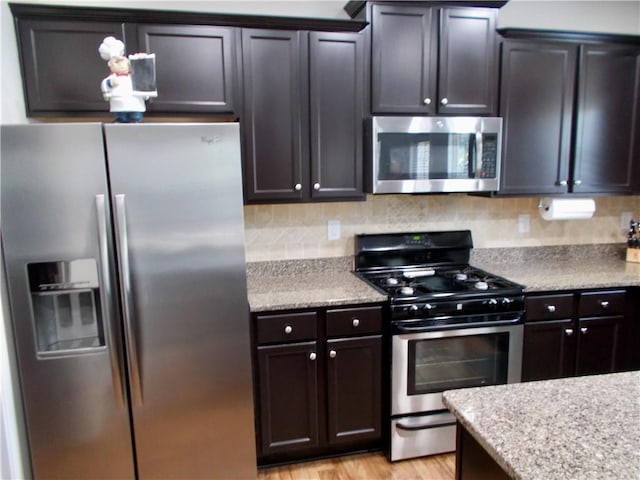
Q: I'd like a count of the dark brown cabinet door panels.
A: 12